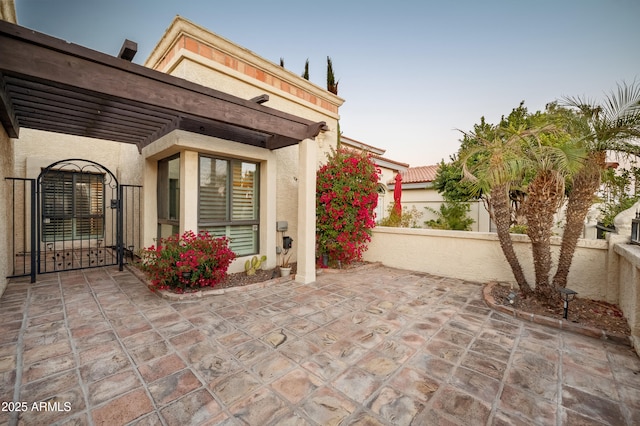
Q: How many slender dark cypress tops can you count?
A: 3